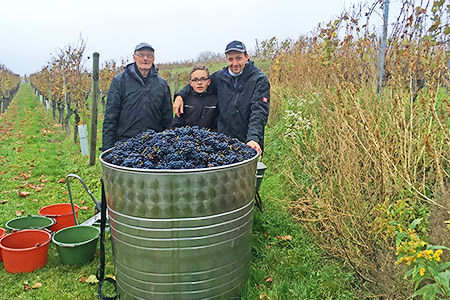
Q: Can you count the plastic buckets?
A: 5